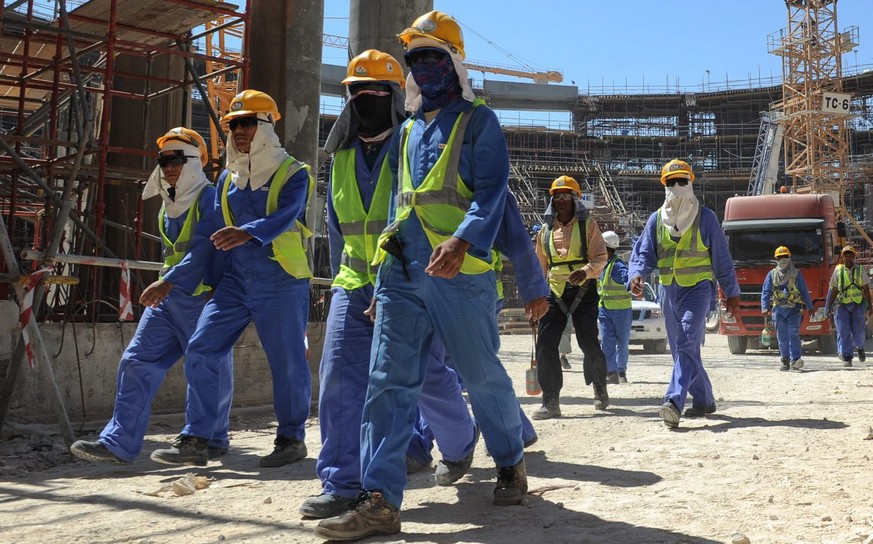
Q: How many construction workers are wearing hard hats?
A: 9